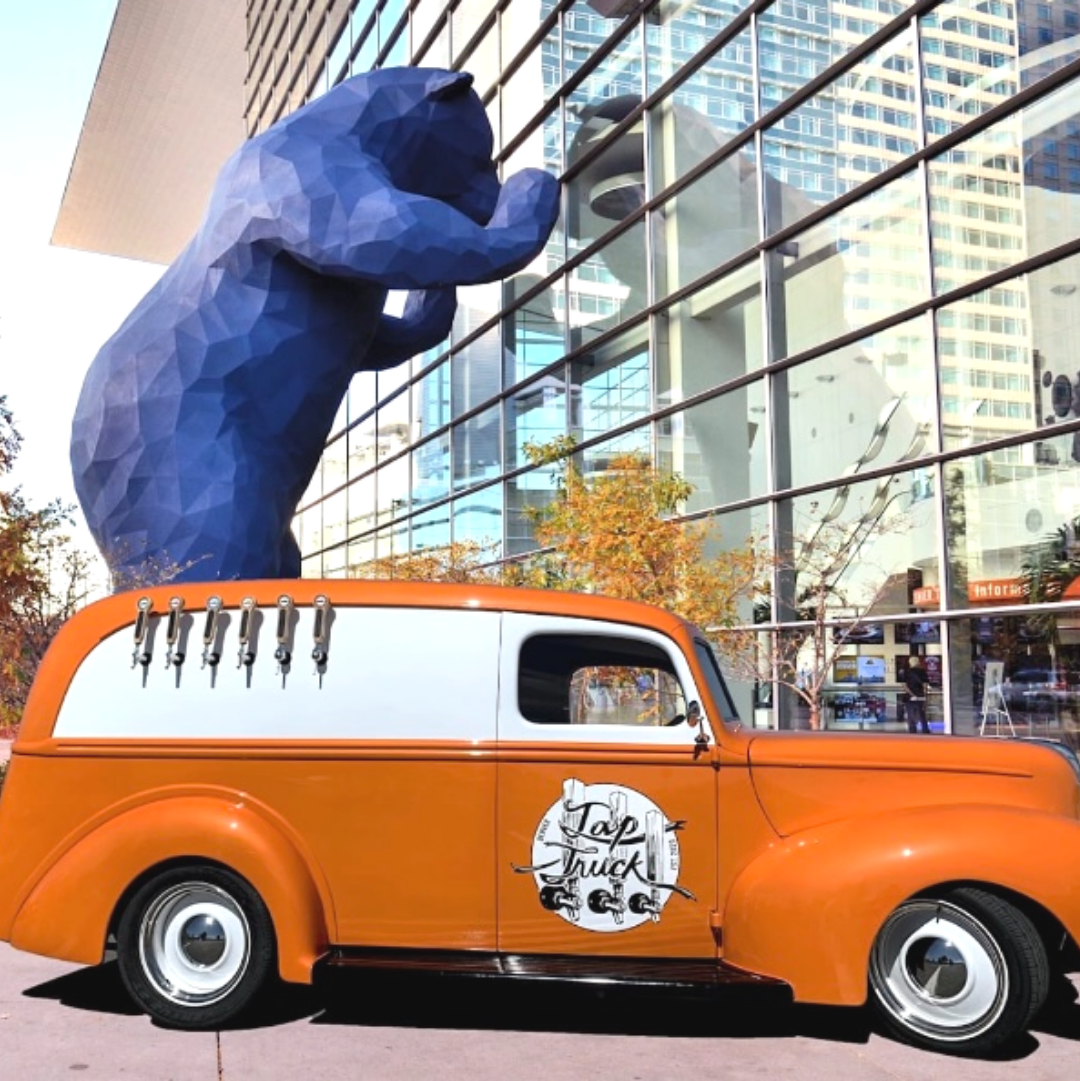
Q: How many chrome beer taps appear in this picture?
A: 6